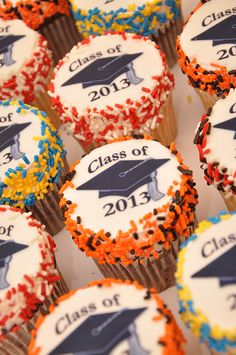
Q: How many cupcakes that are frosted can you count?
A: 11